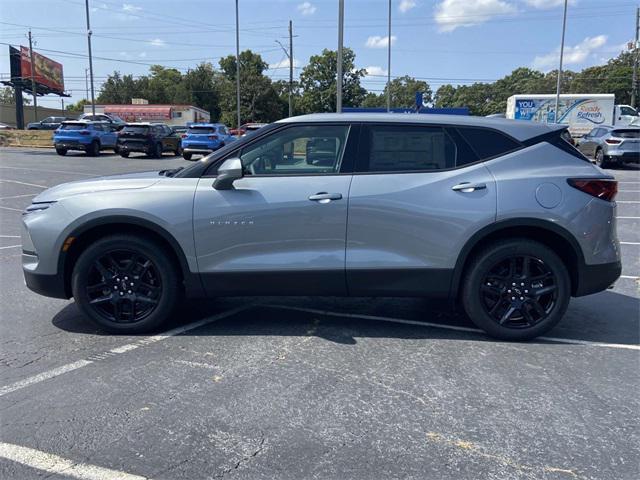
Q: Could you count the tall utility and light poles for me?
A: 8